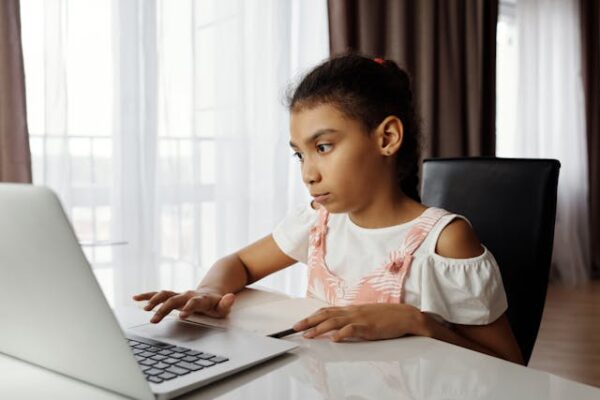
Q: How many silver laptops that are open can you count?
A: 1